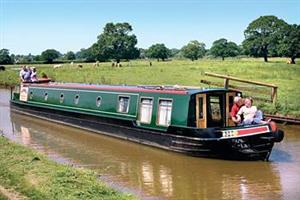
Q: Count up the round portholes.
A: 5